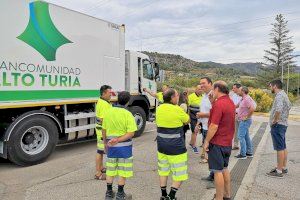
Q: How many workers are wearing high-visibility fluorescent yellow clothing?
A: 5